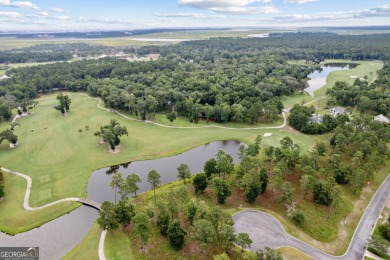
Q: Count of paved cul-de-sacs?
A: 1